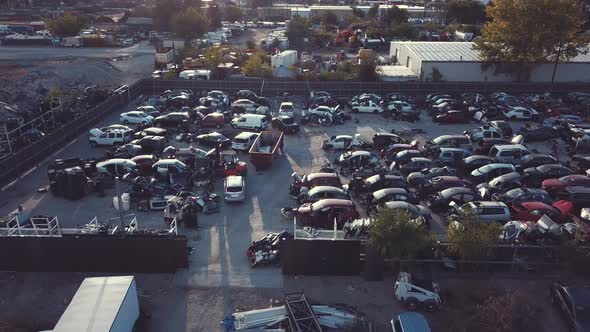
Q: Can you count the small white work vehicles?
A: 1